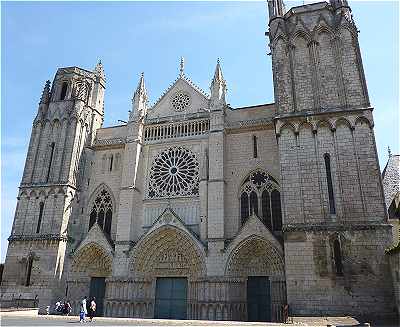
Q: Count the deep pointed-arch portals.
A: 3